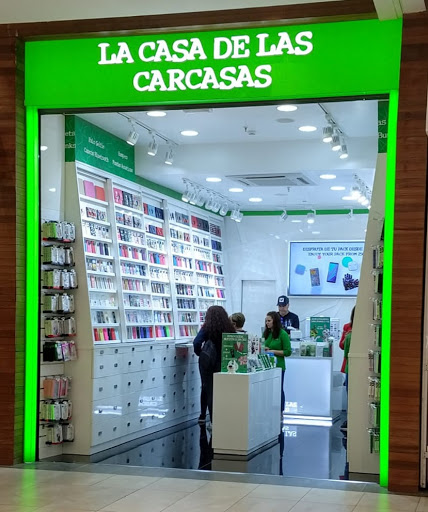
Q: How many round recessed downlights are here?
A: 10